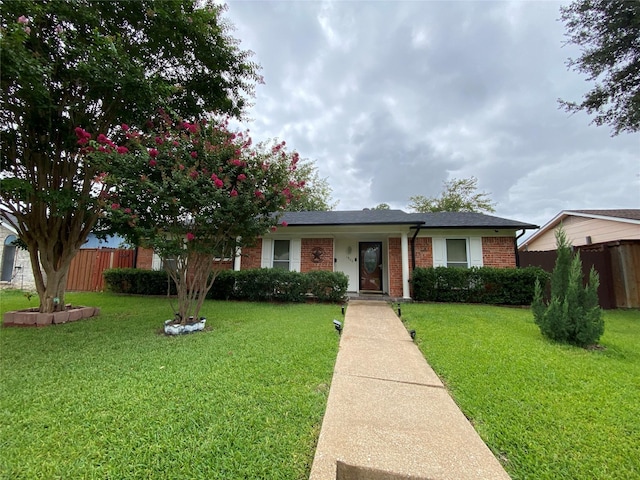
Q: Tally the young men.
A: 0